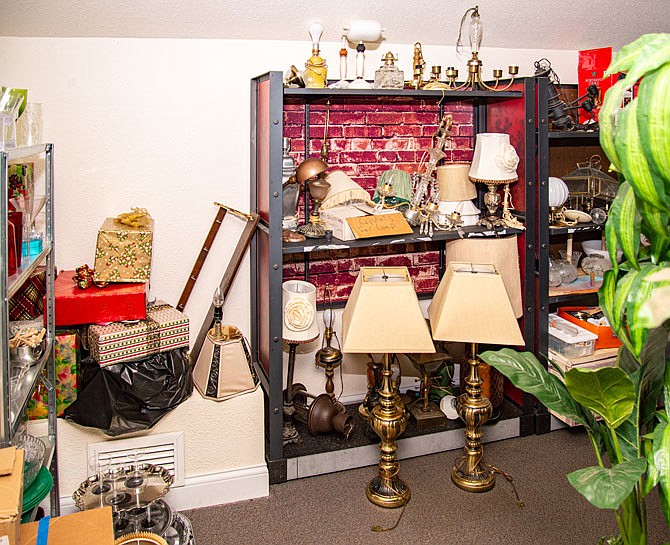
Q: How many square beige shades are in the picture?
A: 2